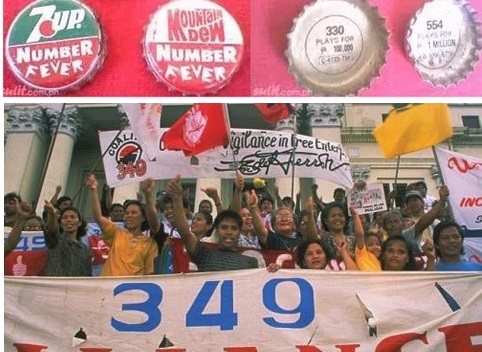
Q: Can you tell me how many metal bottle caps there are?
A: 4